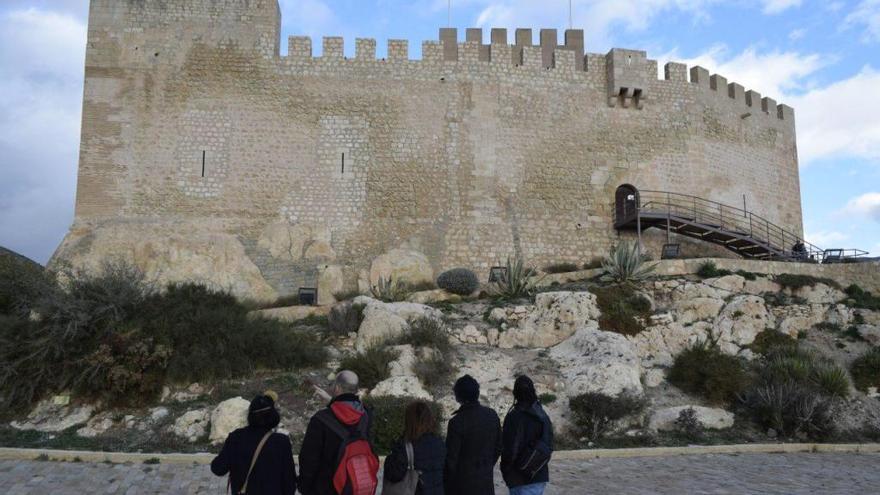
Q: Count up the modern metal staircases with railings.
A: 1